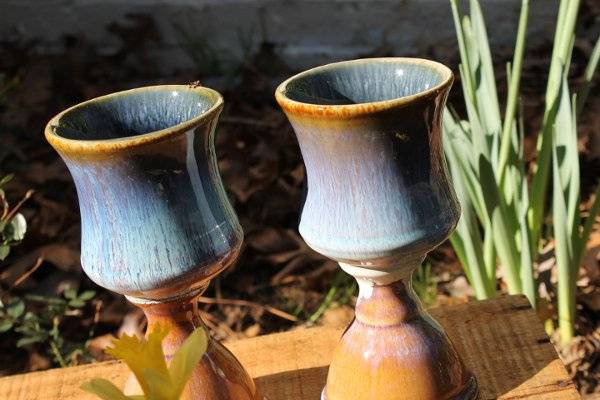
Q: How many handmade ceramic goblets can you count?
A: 2